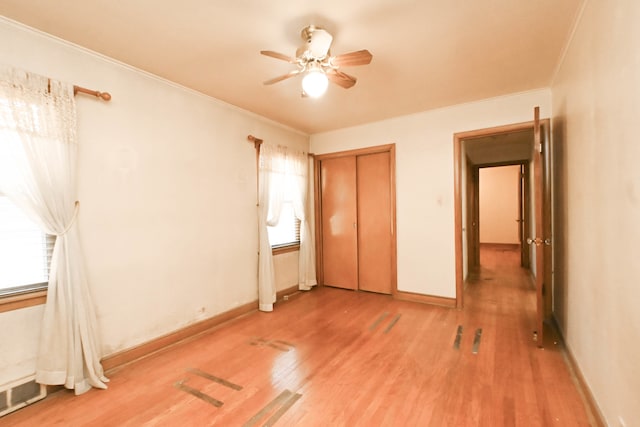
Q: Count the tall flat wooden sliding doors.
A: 2